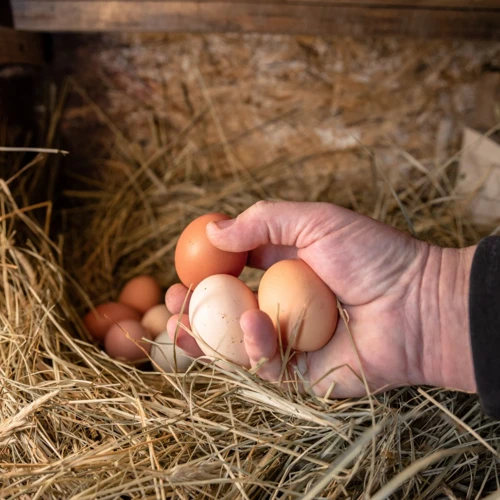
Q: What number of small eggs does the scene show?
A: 5